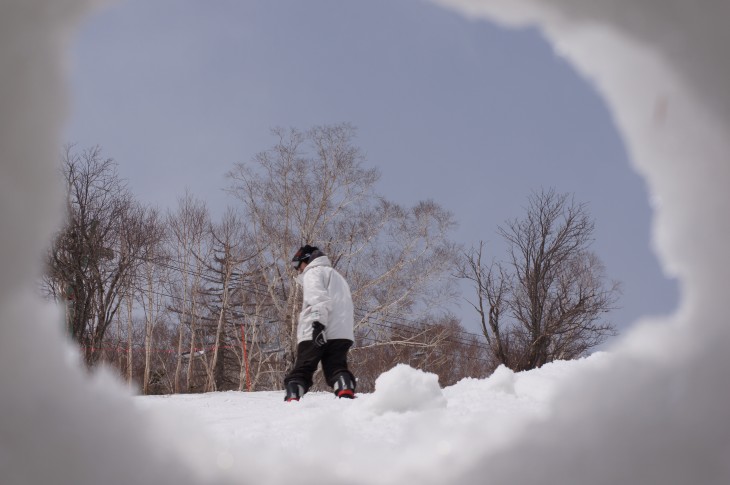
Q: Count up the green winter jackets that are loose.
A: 0